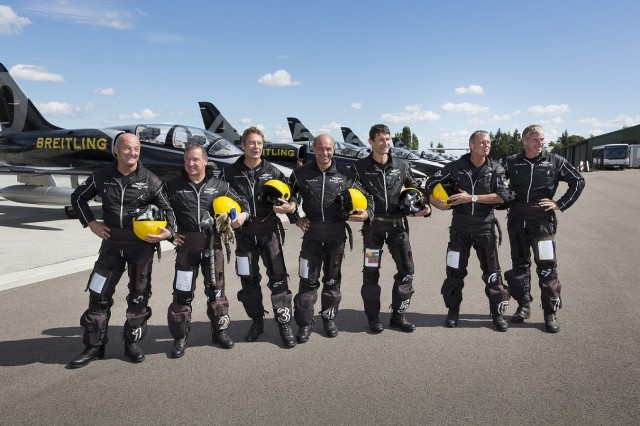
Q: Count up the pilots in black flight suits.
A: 7